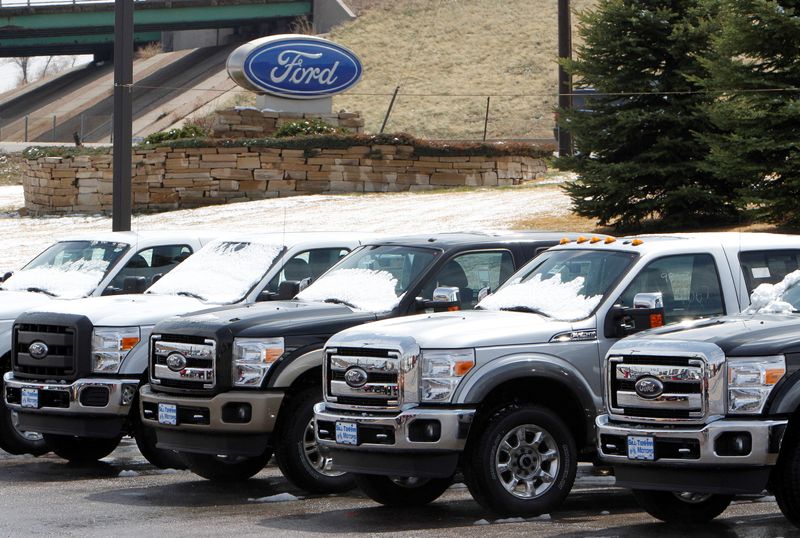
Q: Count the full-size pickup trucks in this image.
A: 5